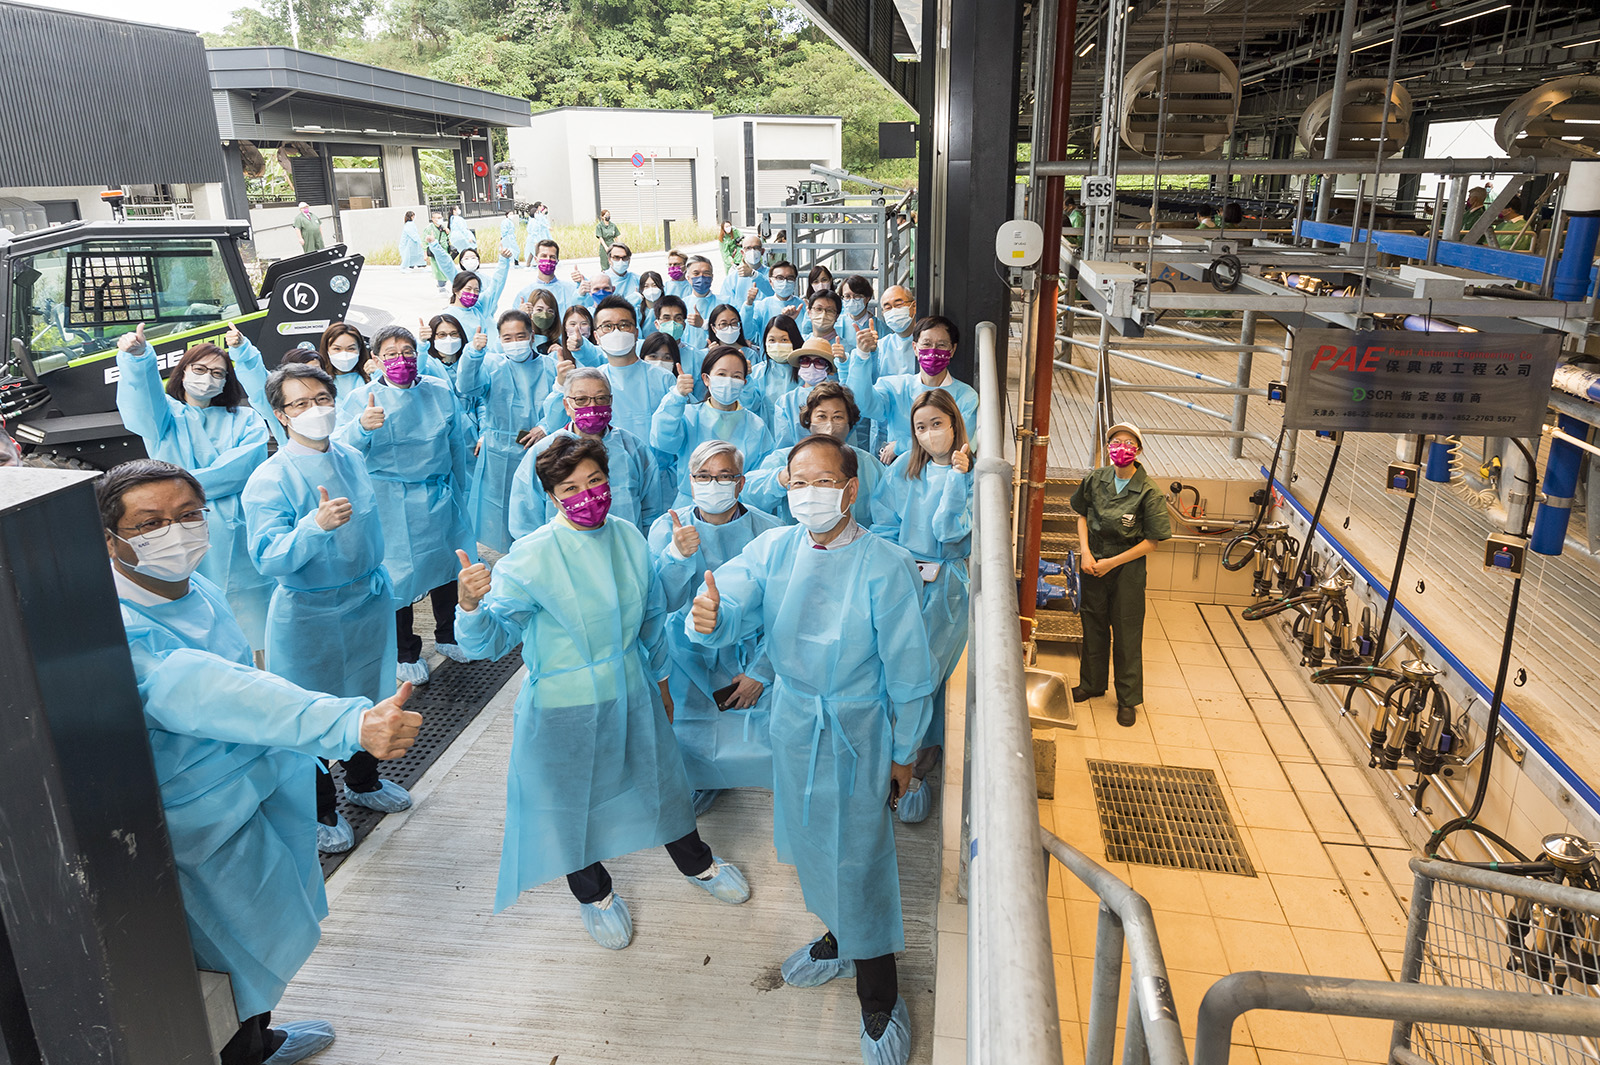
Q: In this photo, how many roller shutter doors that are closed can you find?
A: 2